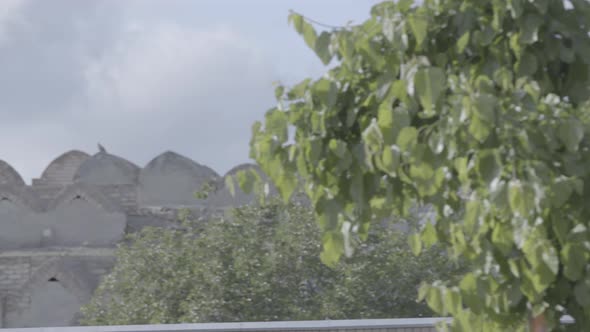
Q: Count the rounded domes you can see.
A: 5